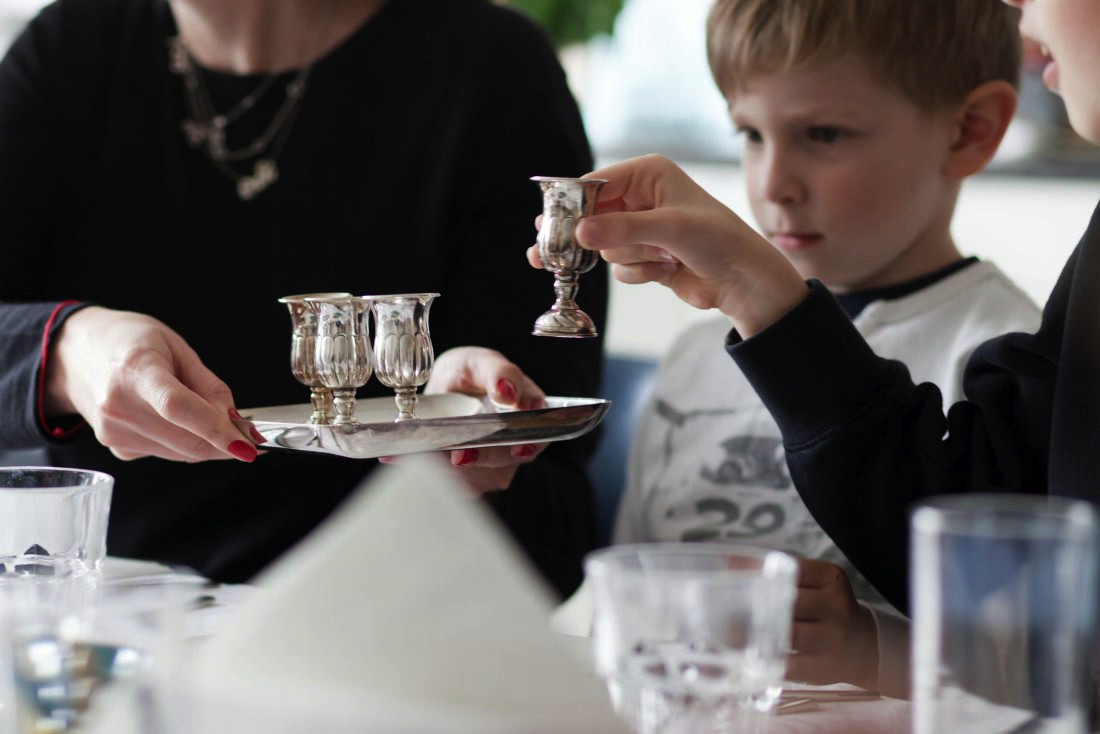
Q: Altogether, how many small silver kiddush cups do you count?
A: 4